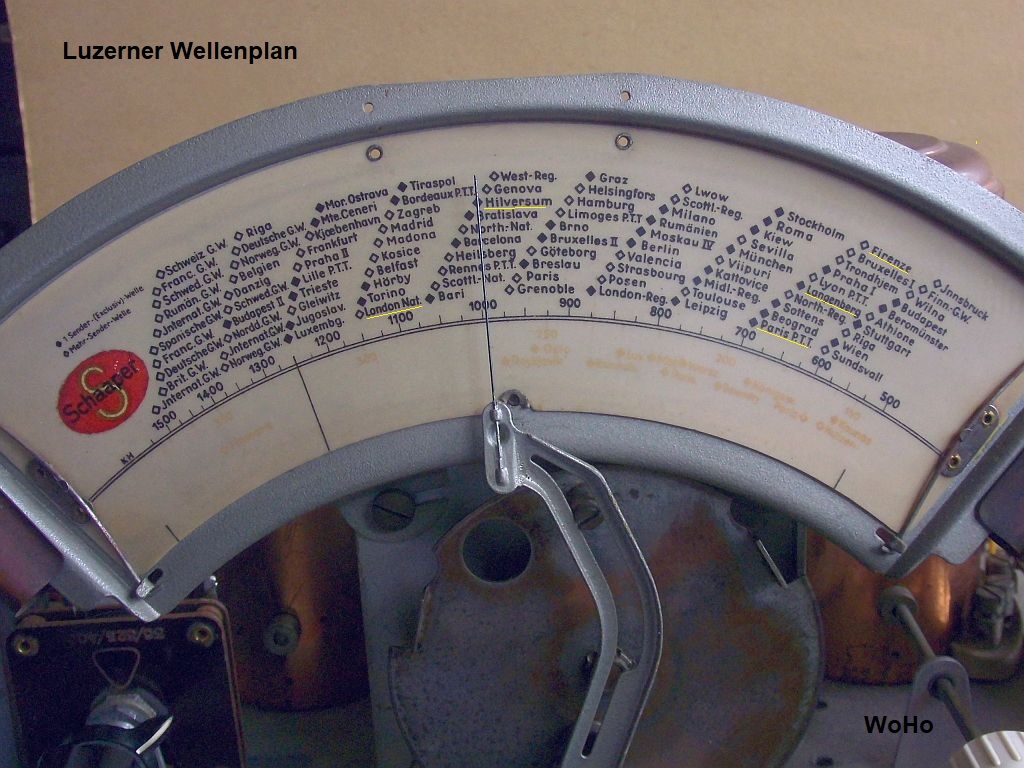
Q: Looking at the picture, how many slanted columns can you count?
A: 10